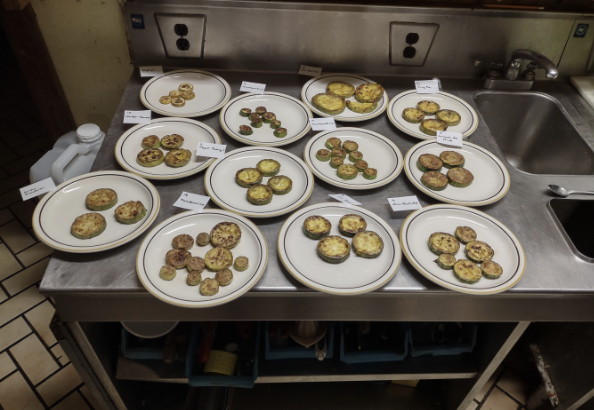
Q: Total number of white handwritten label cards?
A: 12